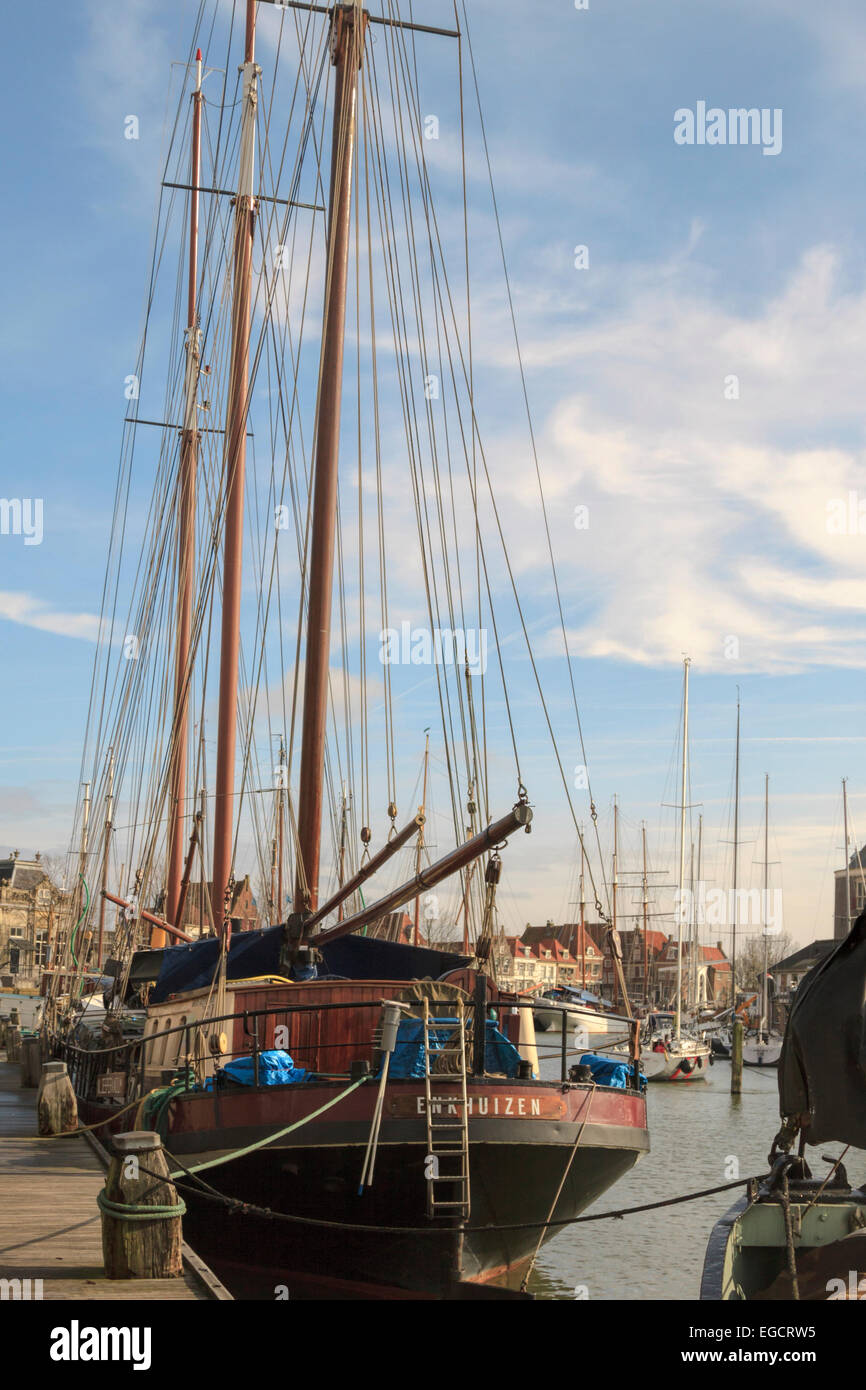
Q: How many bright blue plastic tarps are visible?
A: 3